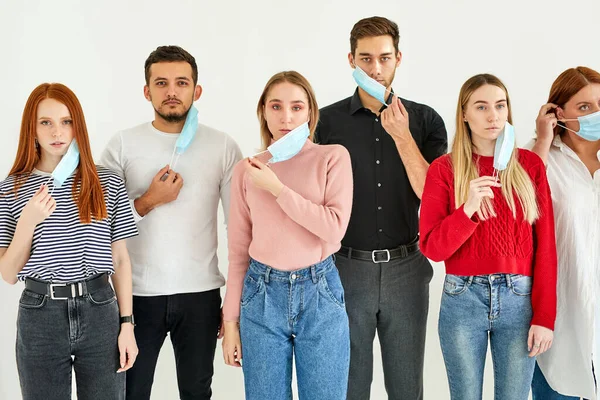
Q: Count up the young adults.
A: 6